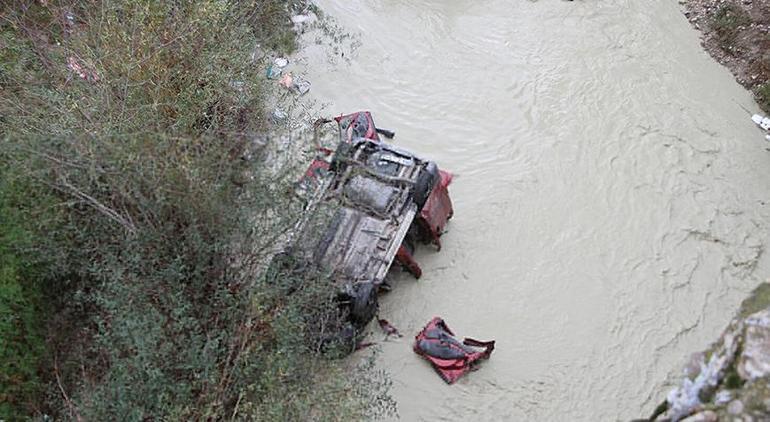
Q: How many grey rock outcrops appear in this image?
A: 1